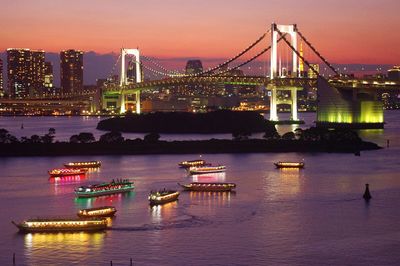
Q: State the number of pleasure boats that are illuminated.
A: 10